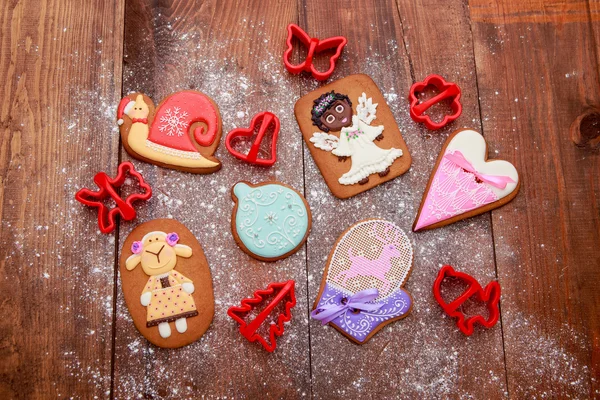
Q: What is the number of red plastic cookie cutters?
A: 6